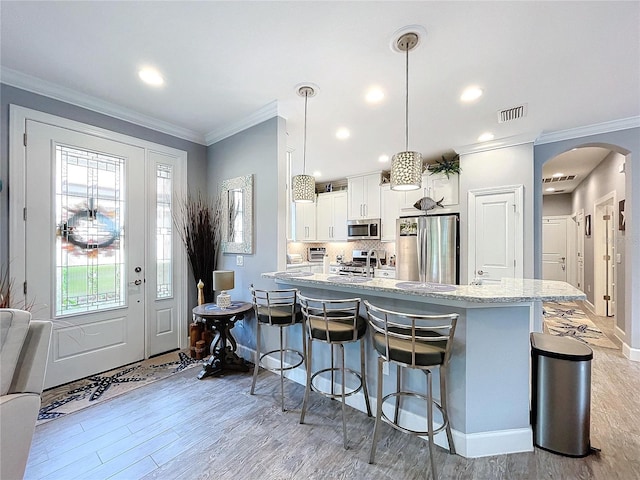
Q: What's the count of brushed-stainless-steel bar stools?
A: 3